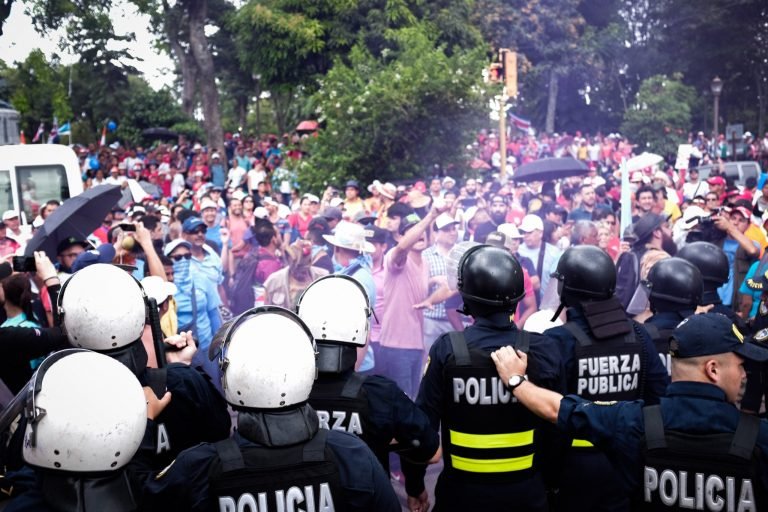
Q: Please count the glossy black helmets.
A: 4